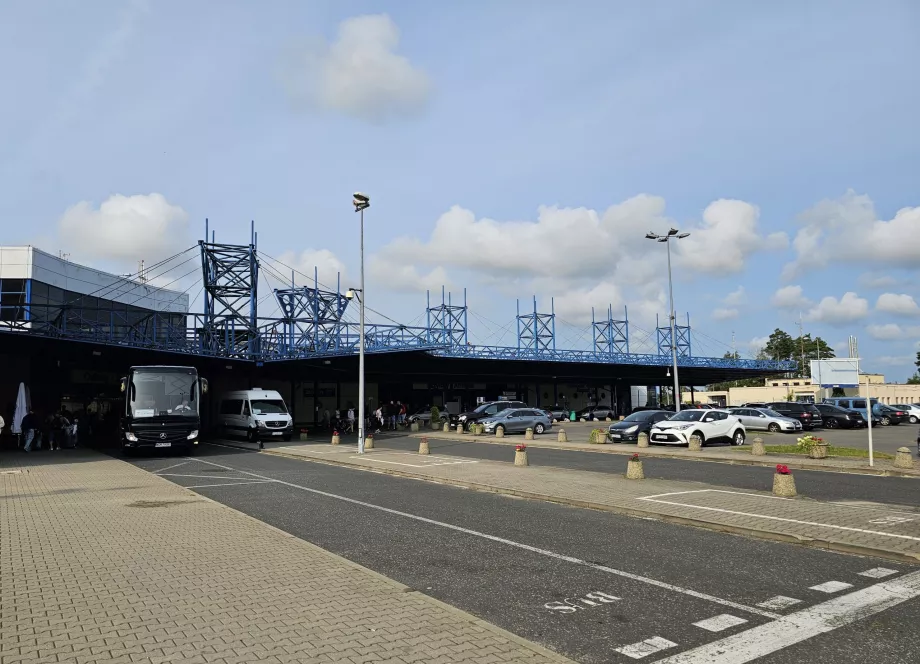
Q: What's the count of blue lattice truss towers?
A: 6